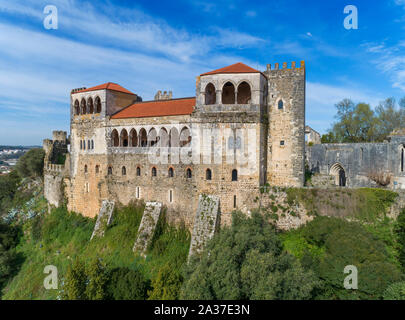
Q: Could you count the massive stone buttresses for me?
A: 3